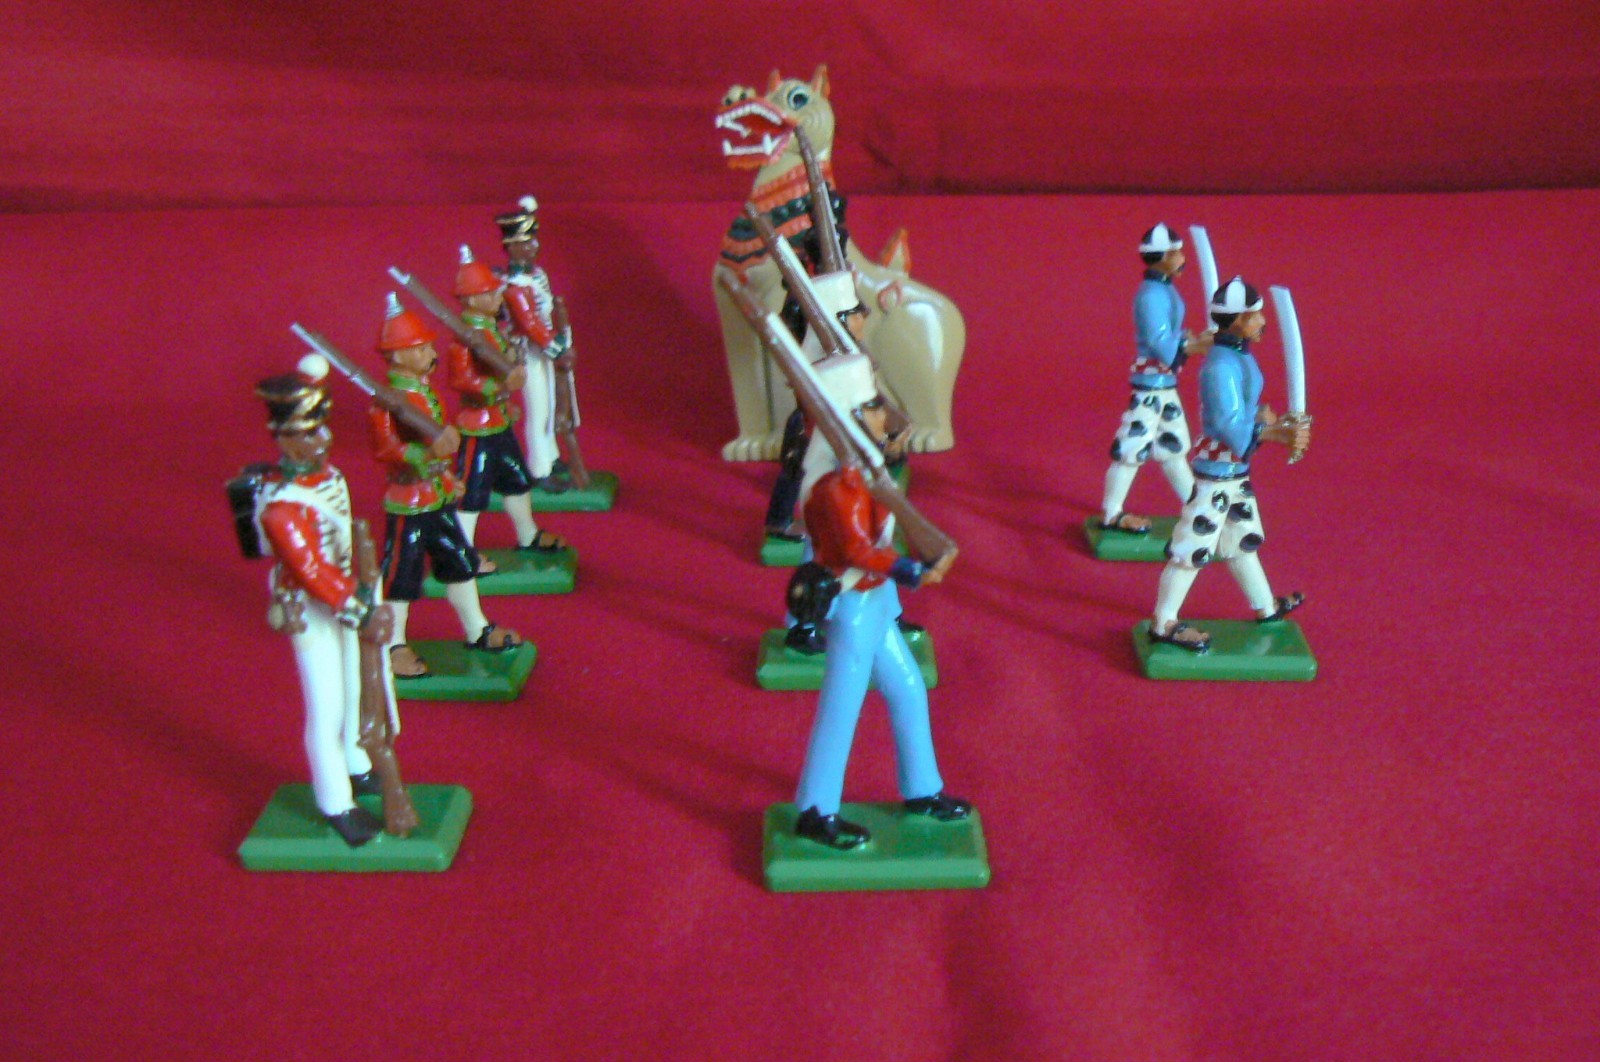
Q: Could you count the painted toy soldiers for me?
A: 9